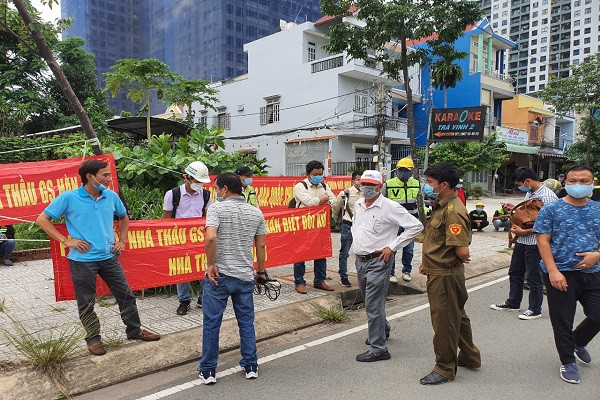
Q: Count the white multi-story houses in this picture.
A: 1